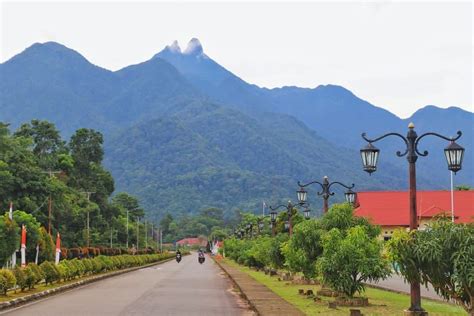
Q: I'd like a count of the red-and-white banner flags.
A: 3